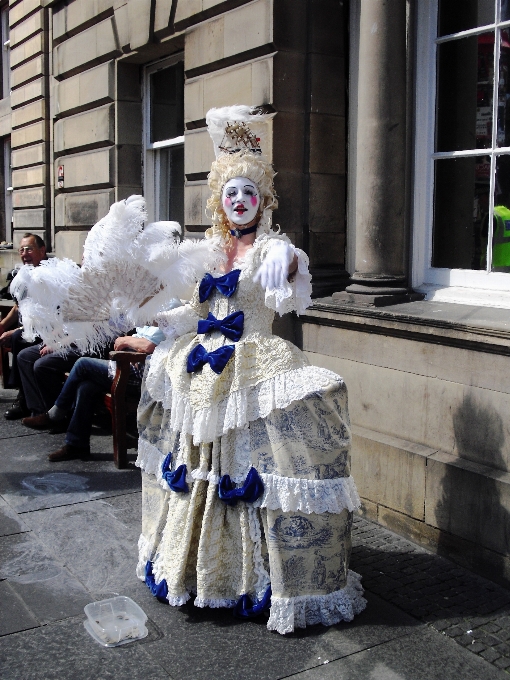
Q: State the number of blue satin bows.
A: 7